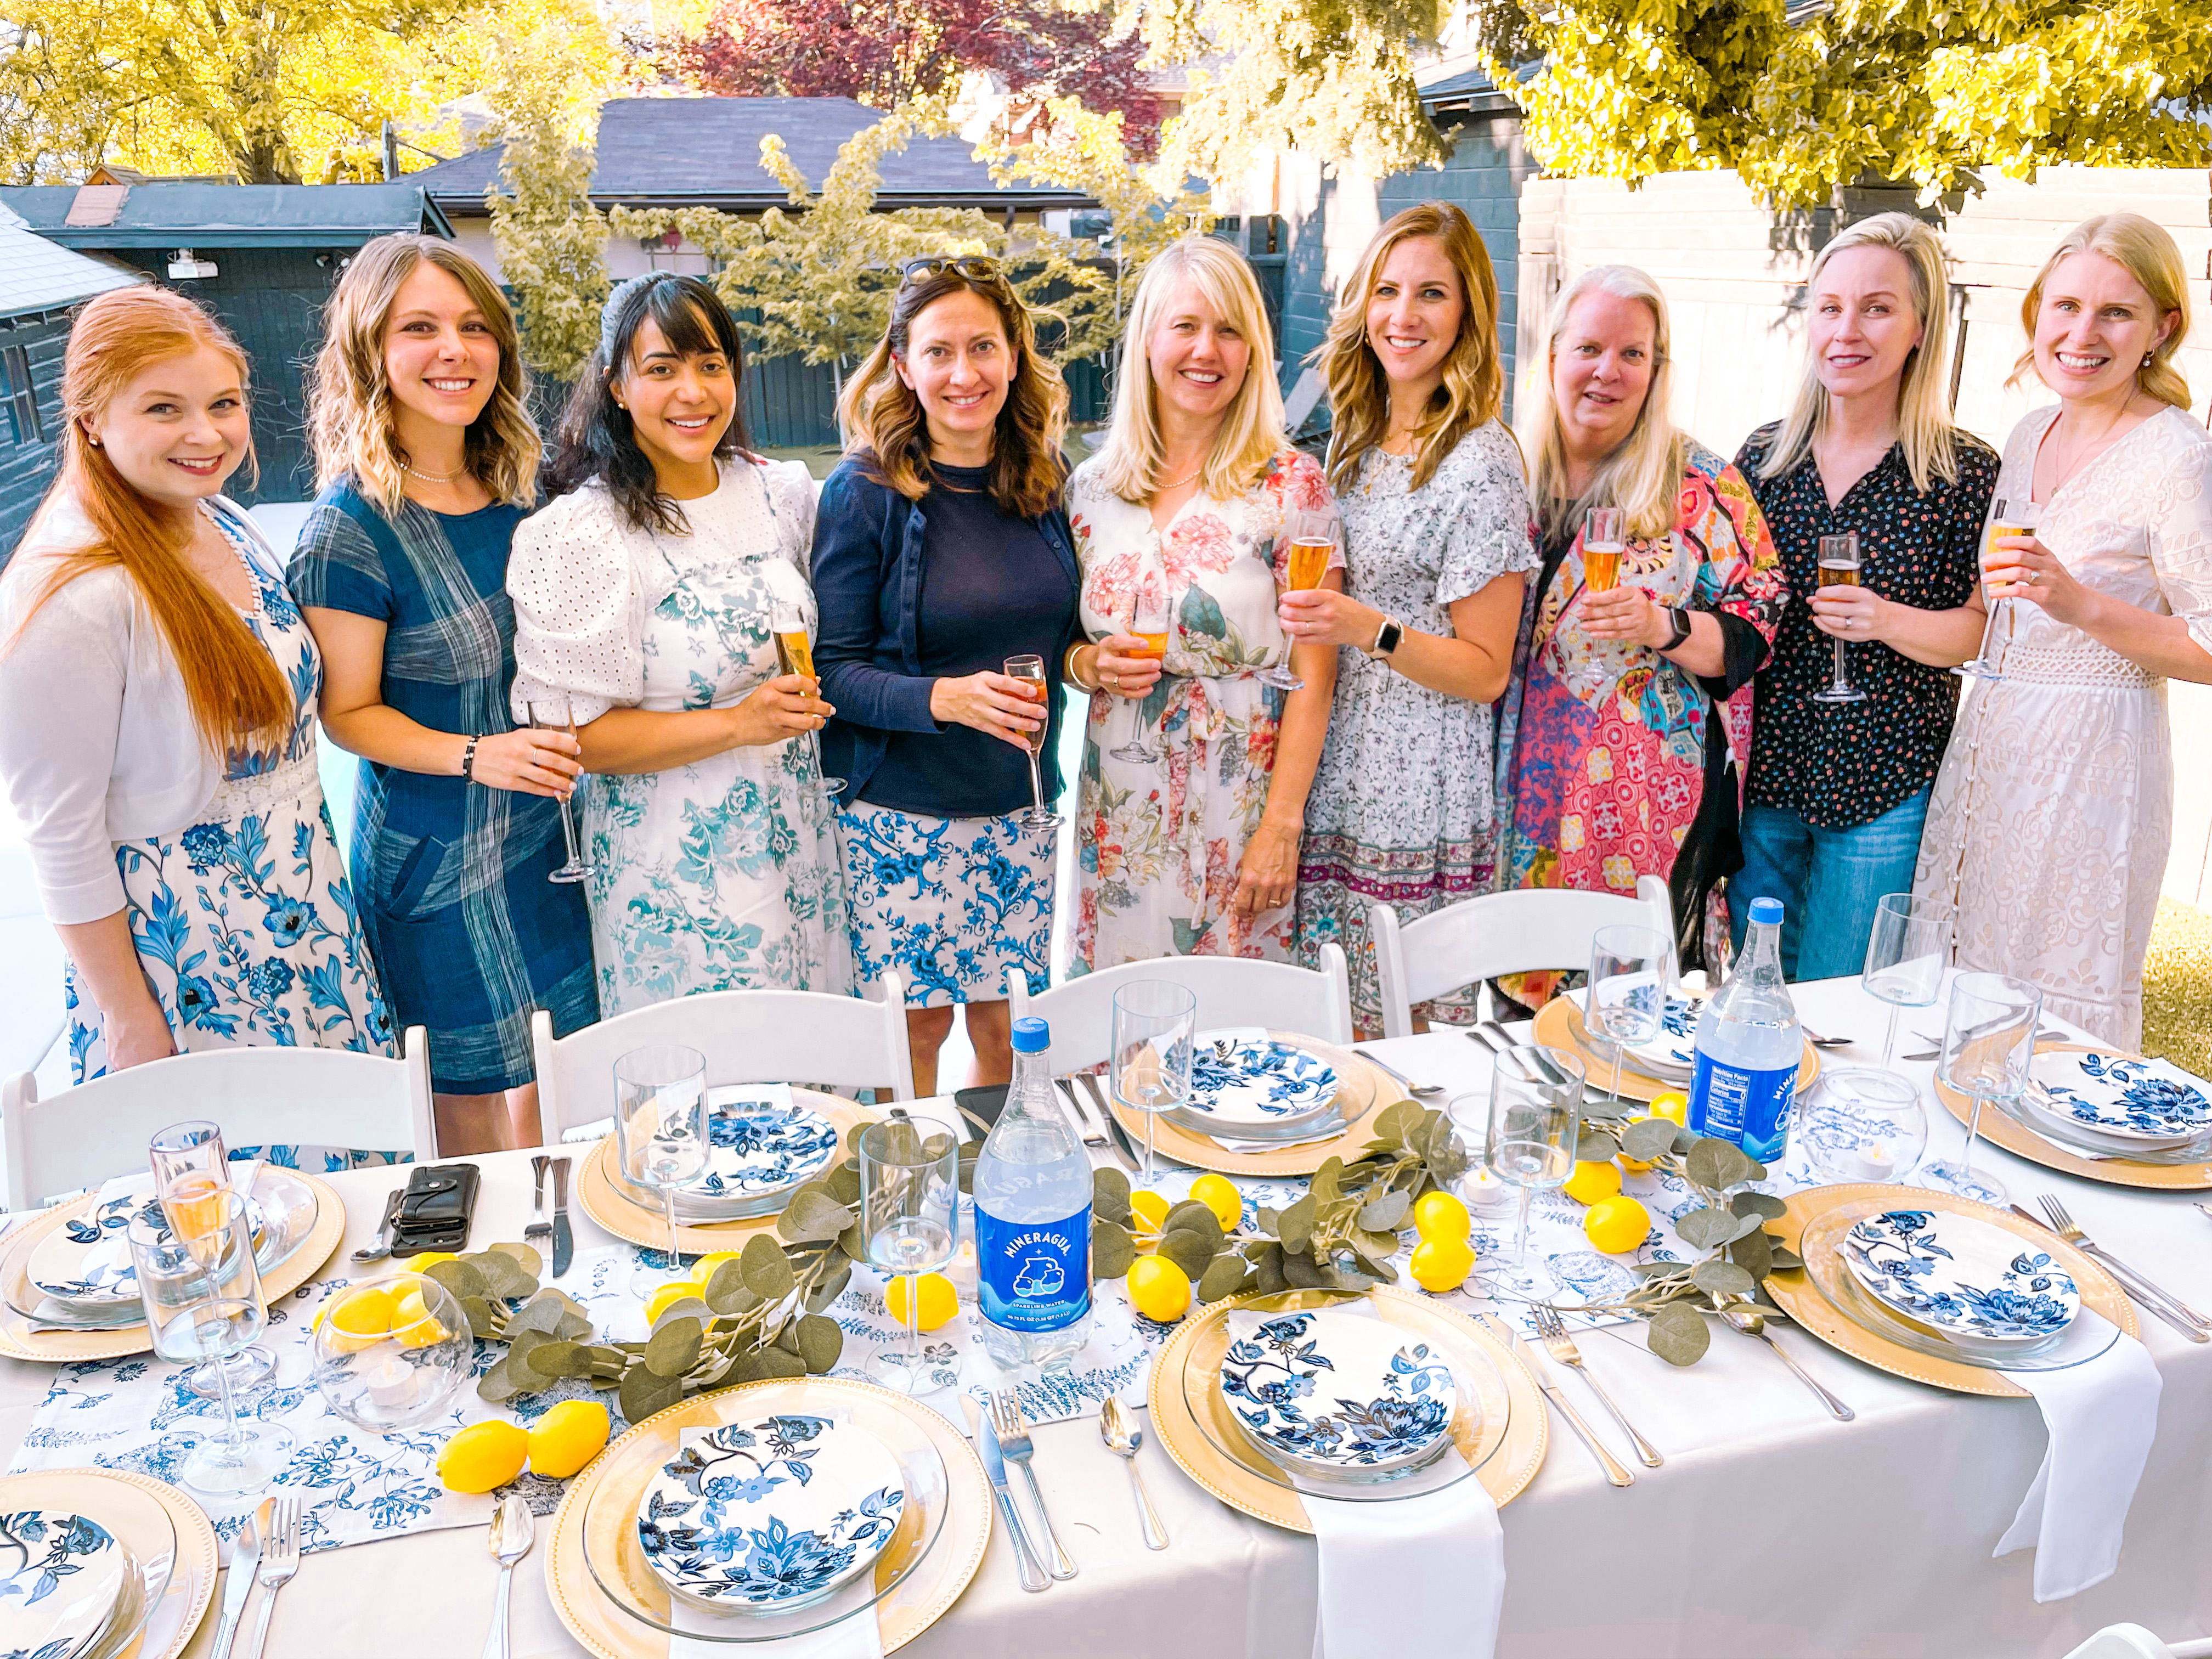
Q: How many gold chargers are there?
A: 9